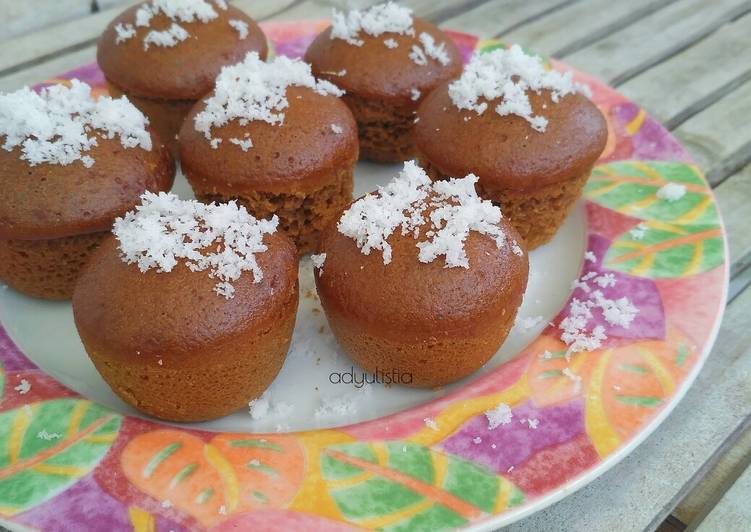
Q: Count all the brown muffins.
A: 7